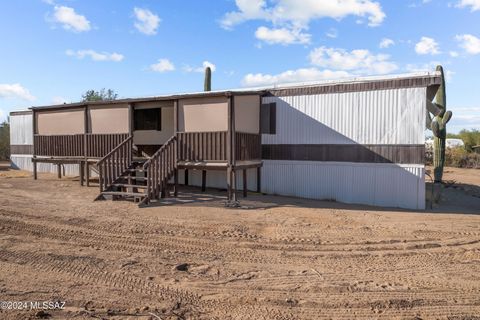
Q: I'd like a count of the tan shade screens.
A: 4